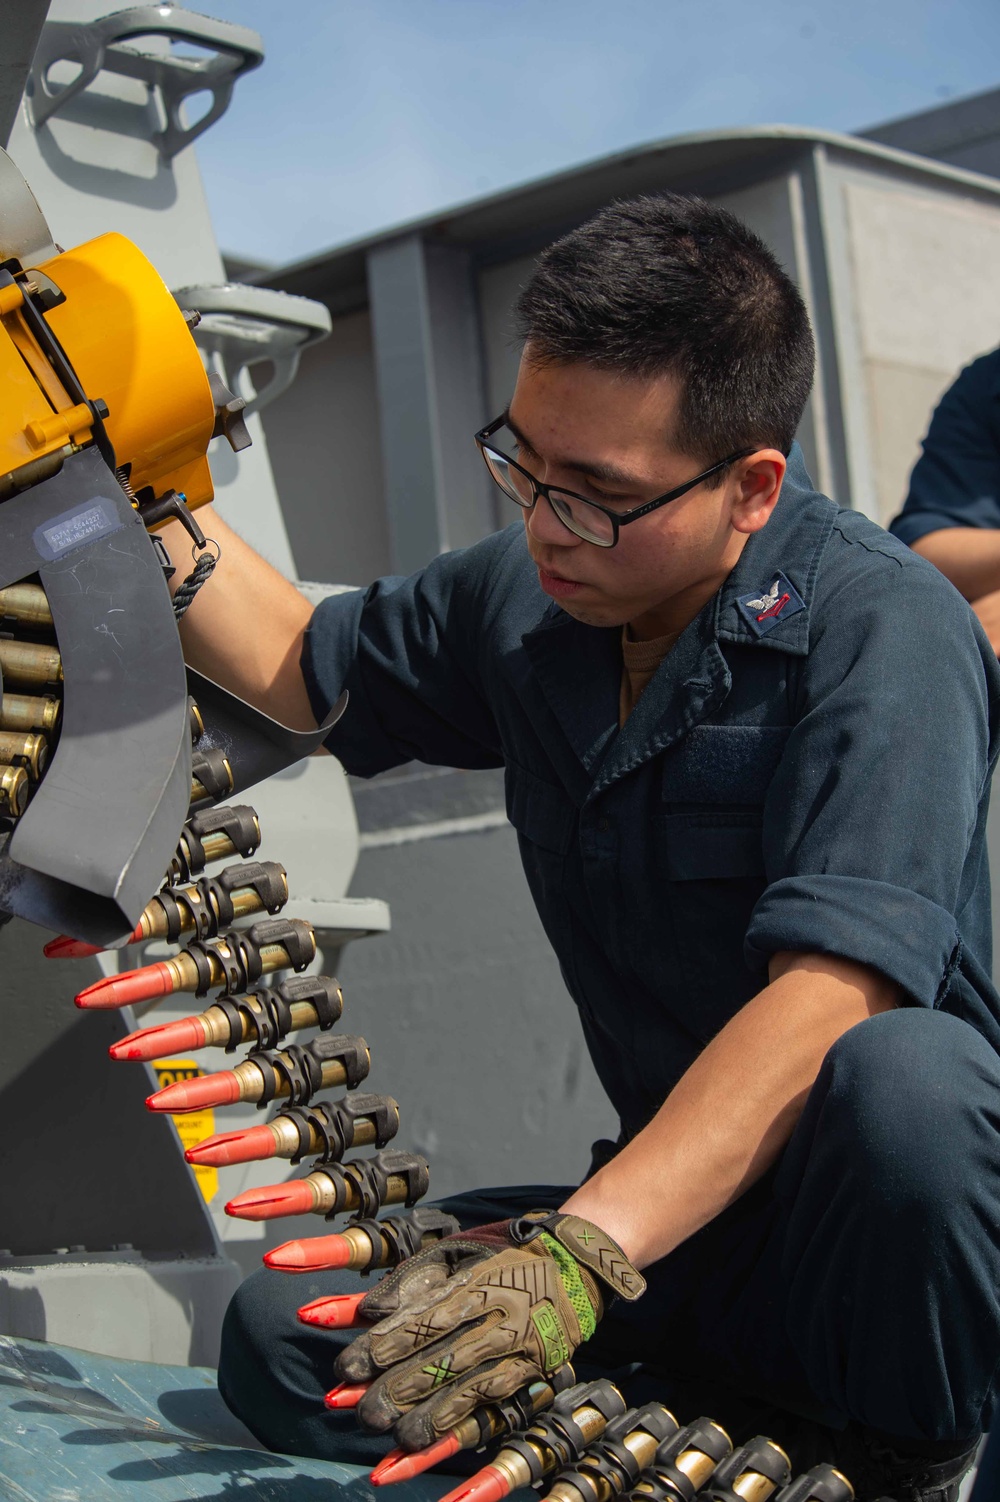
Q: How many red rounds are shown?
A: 11